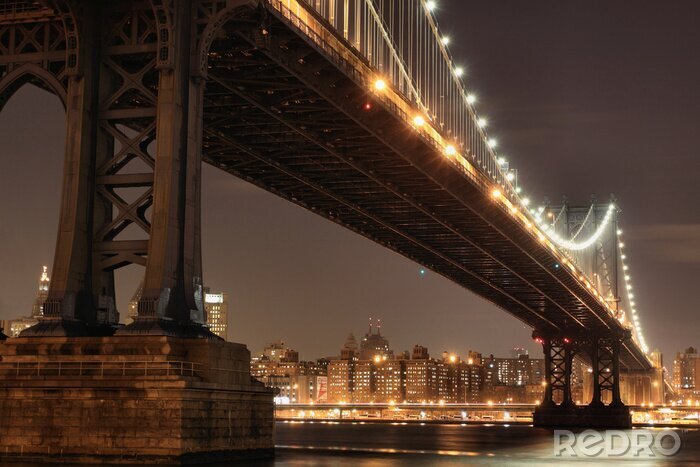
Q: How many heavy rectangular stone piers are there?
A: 2